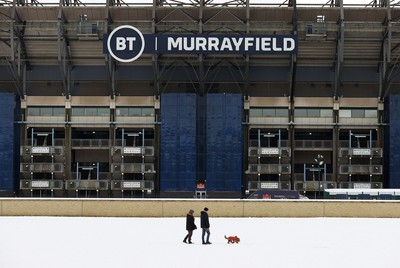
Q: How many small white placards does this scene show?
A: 8